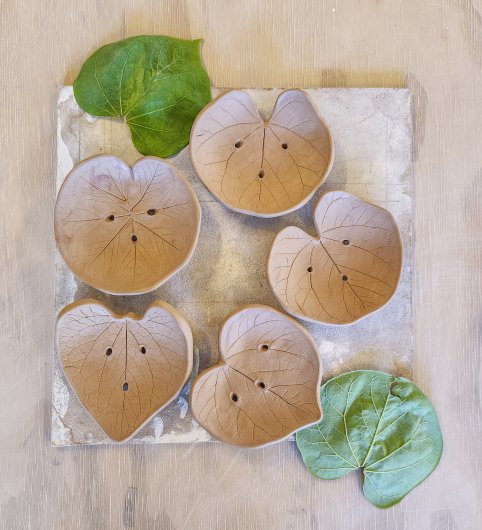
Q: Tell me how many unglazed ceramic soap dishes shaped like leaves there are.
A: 5